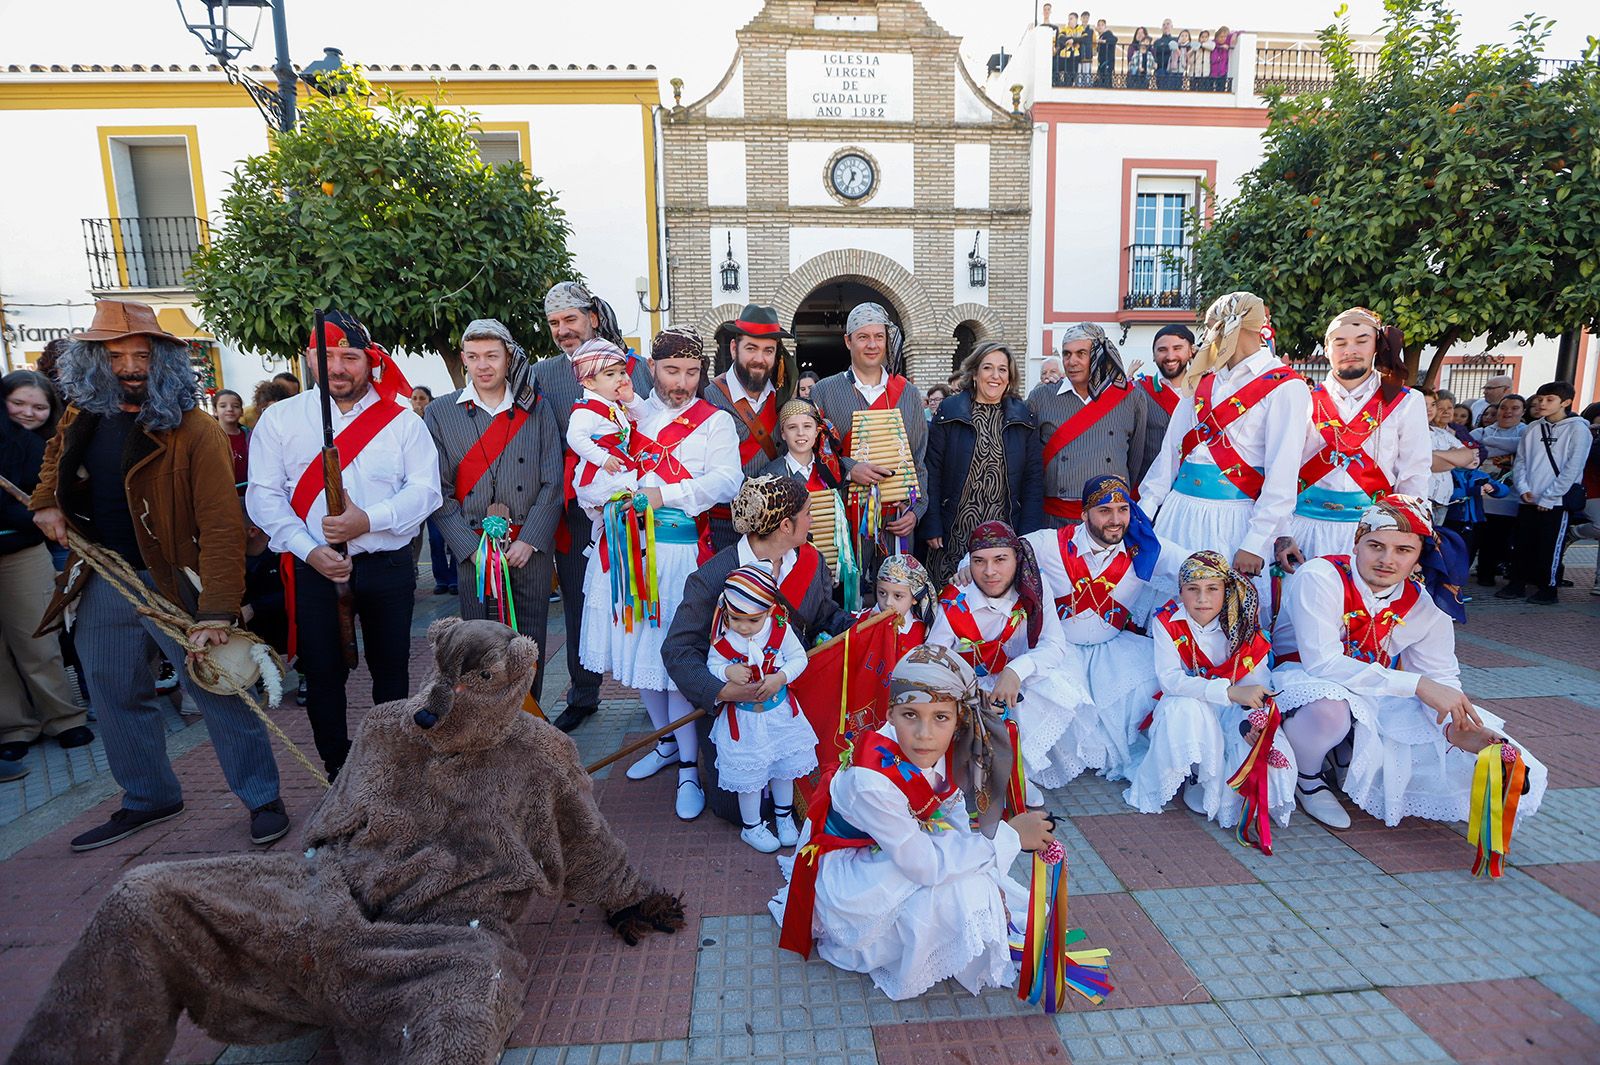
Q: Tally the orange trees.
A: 2